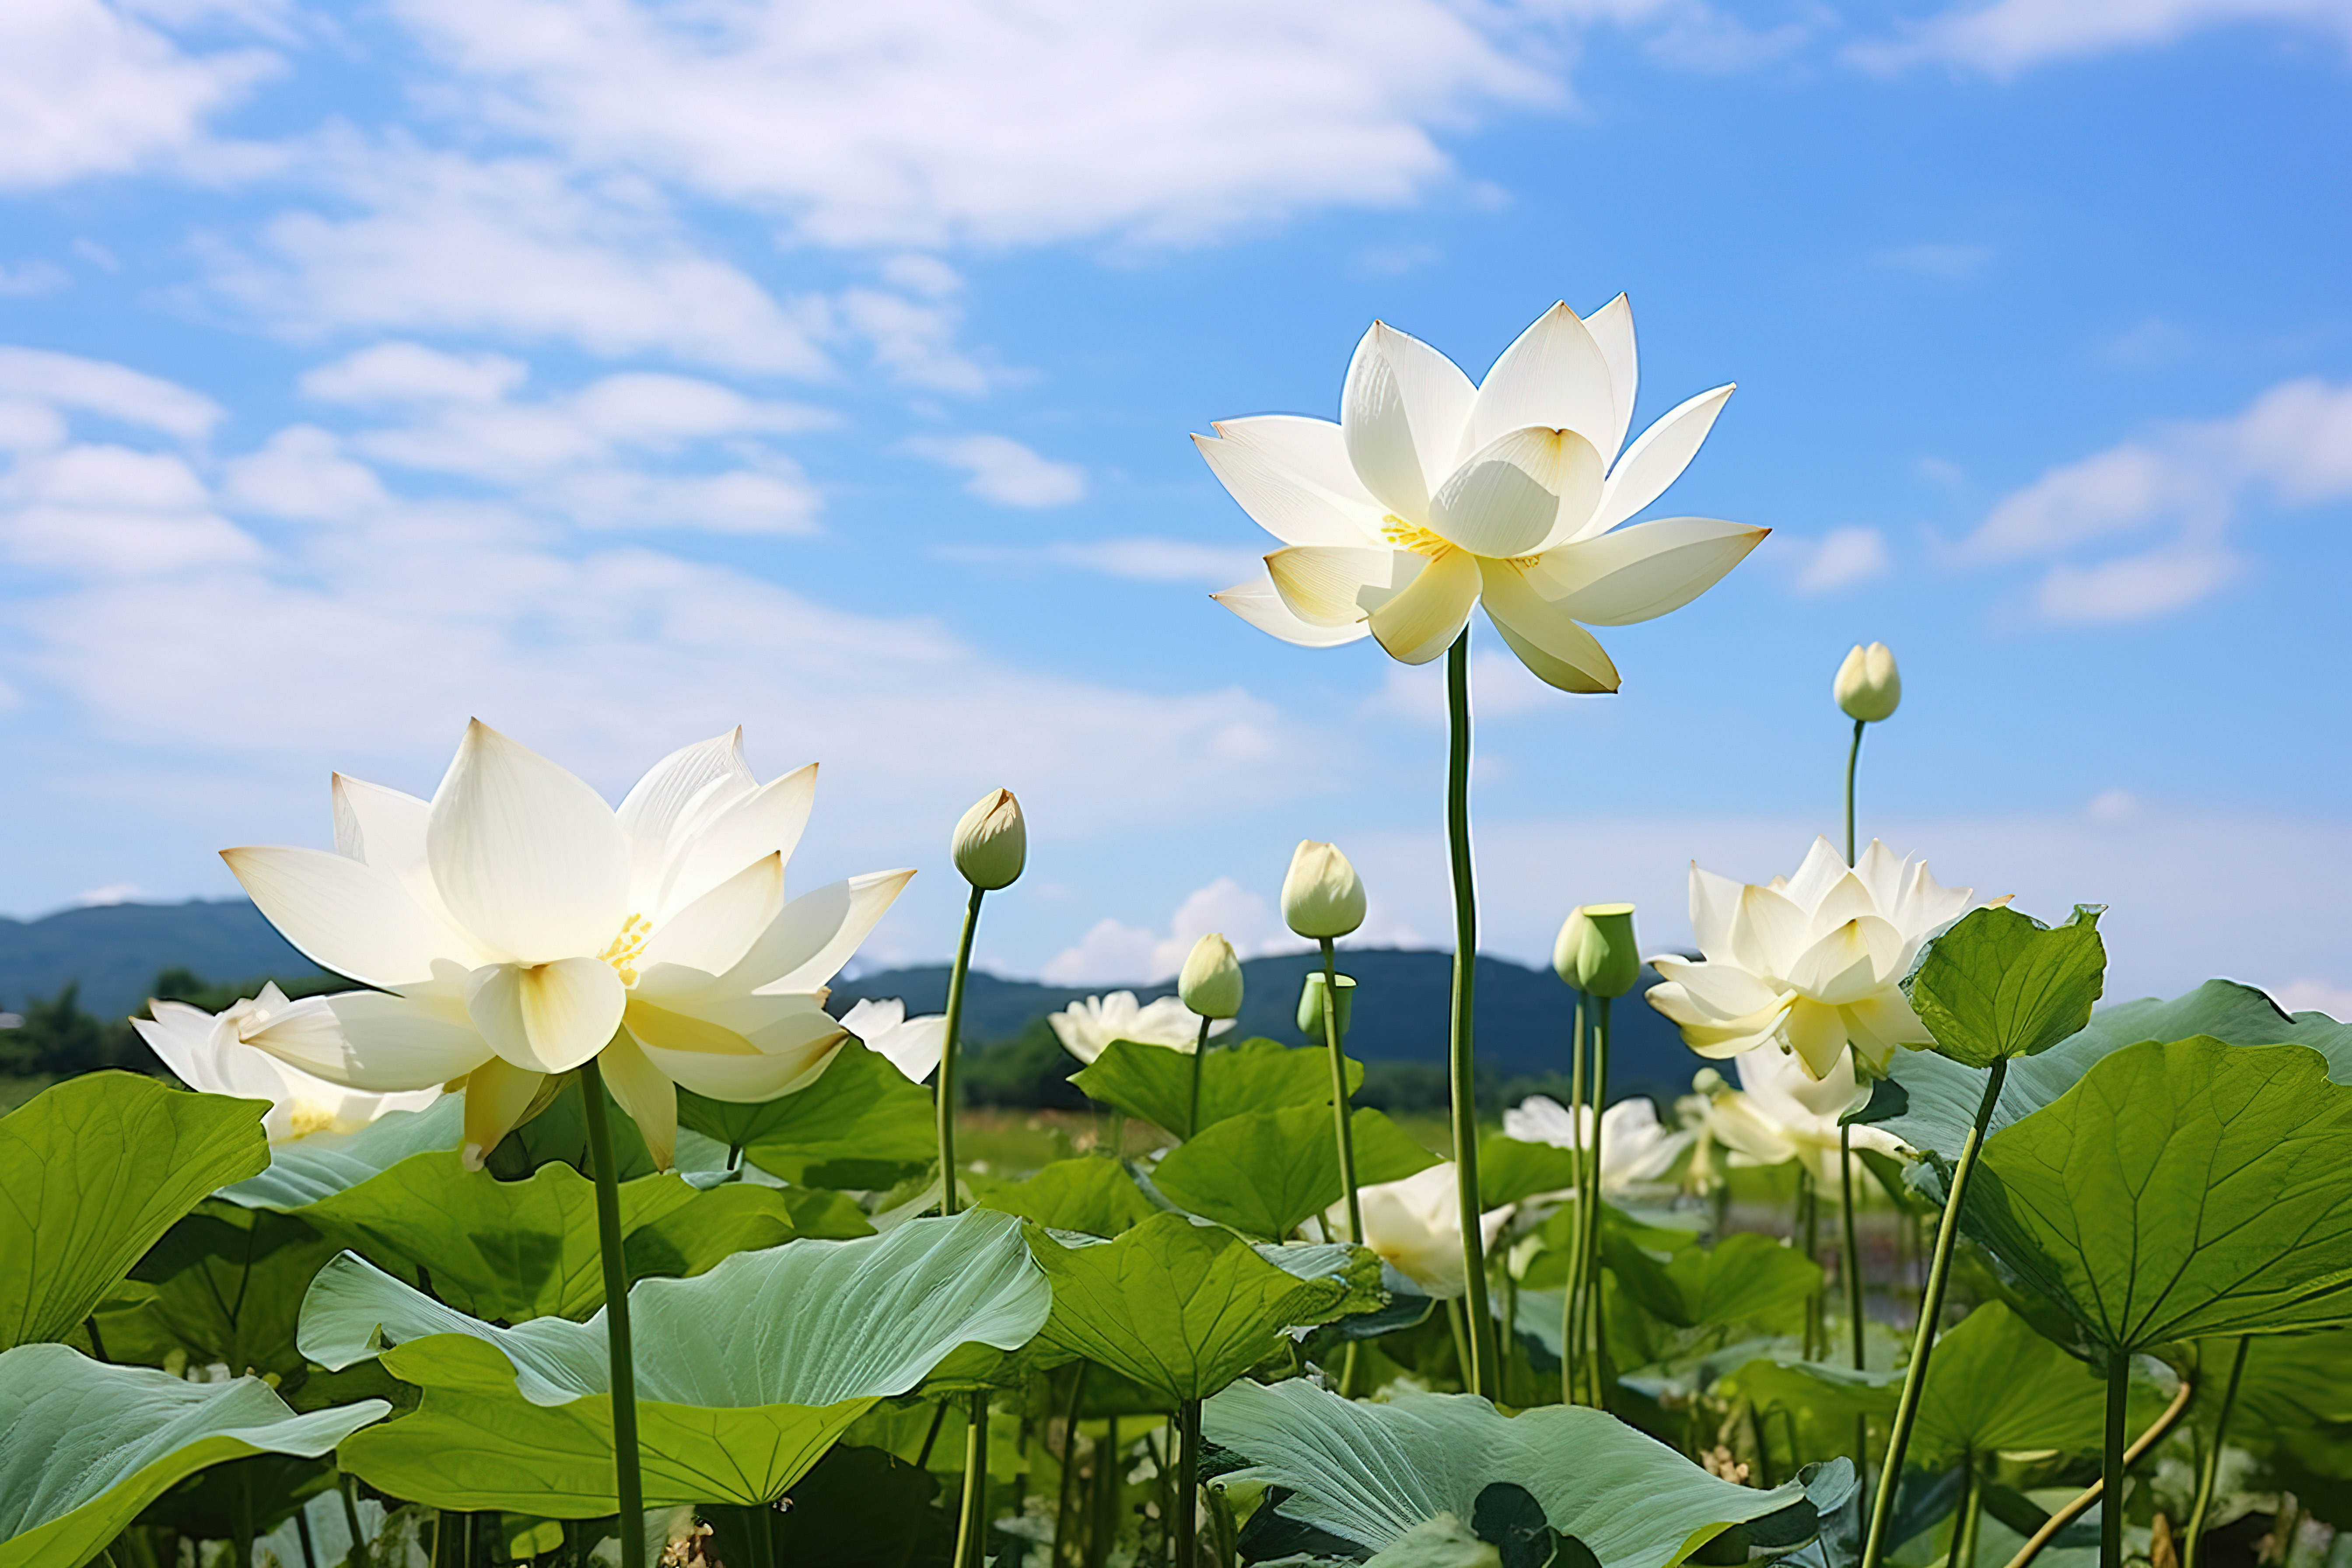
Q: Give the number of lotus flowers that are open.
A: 9